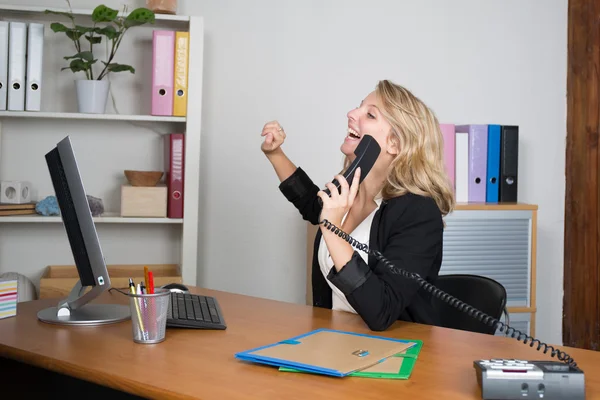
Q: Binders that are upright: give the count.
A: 11